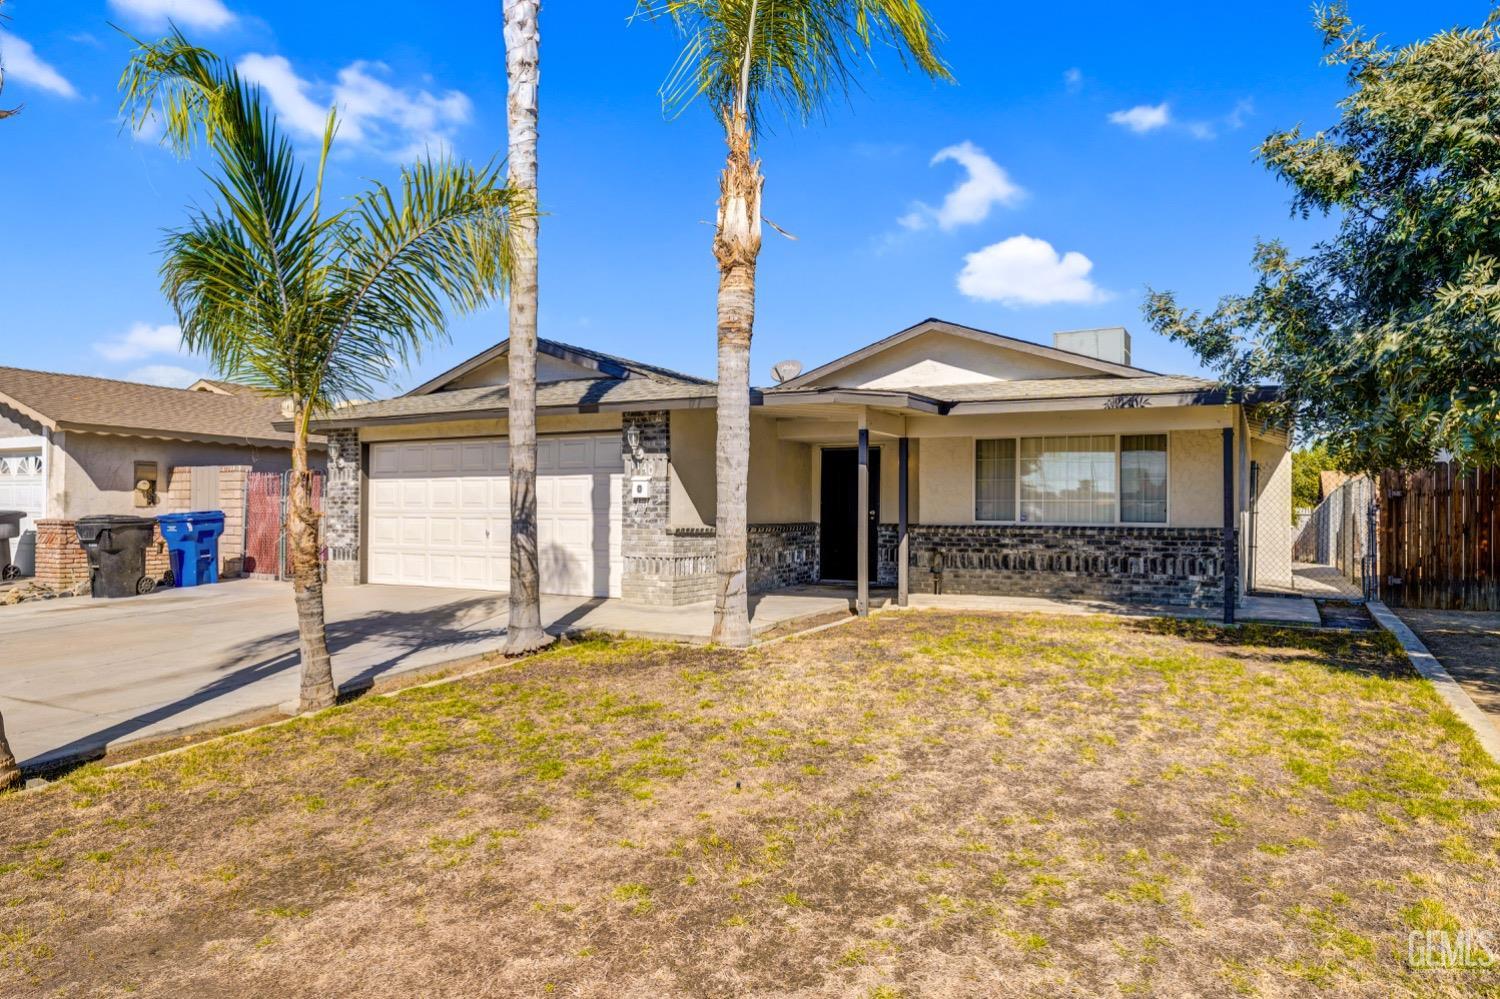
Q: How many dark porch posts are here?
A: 3